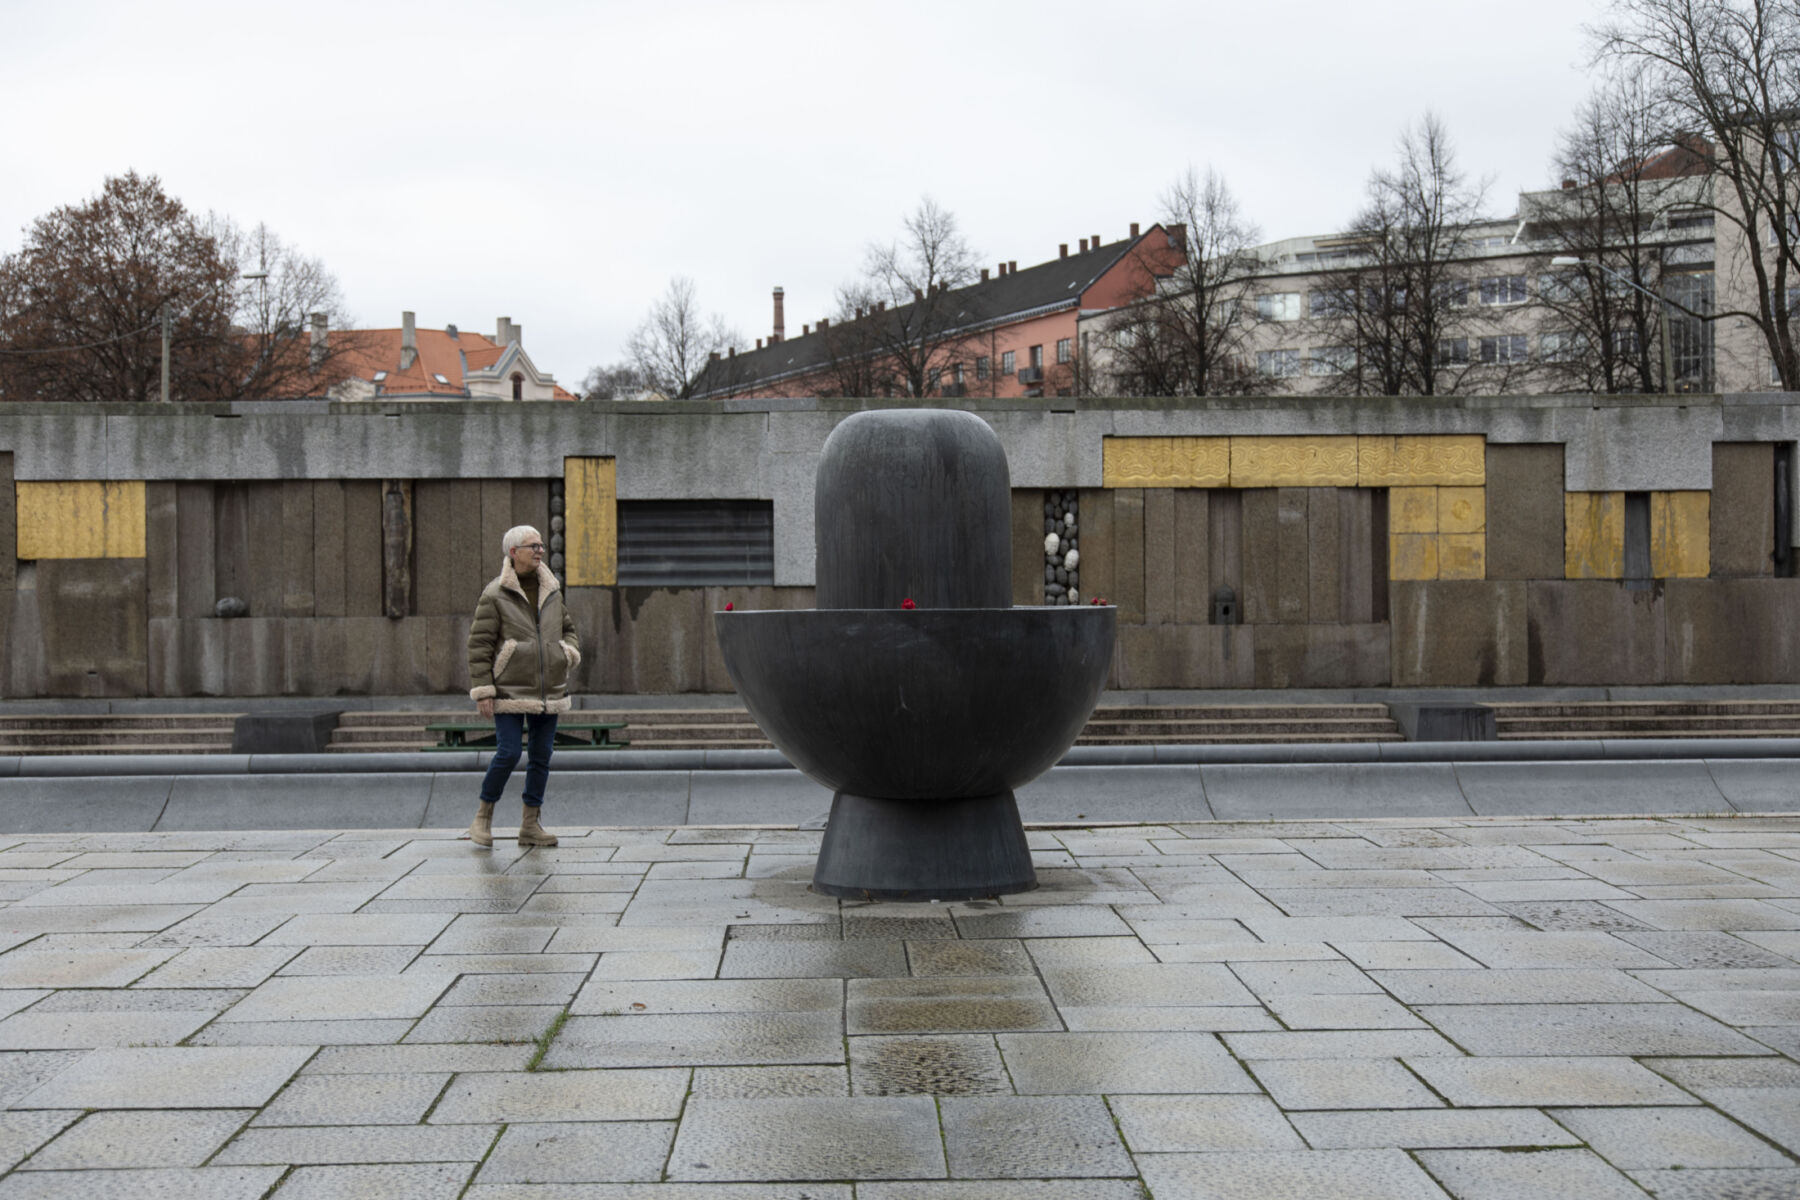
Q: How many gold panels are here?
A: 11